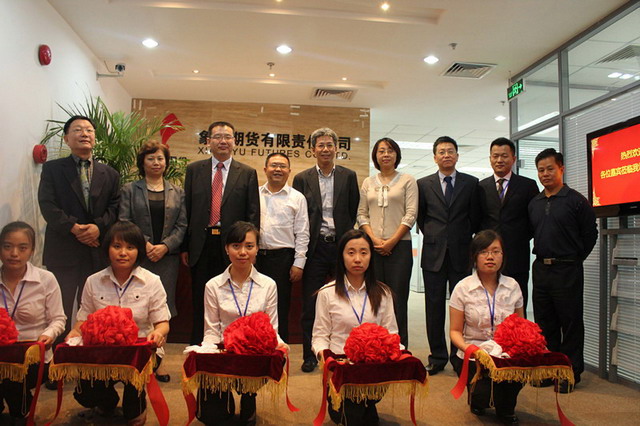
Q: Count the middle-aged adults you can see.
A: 9